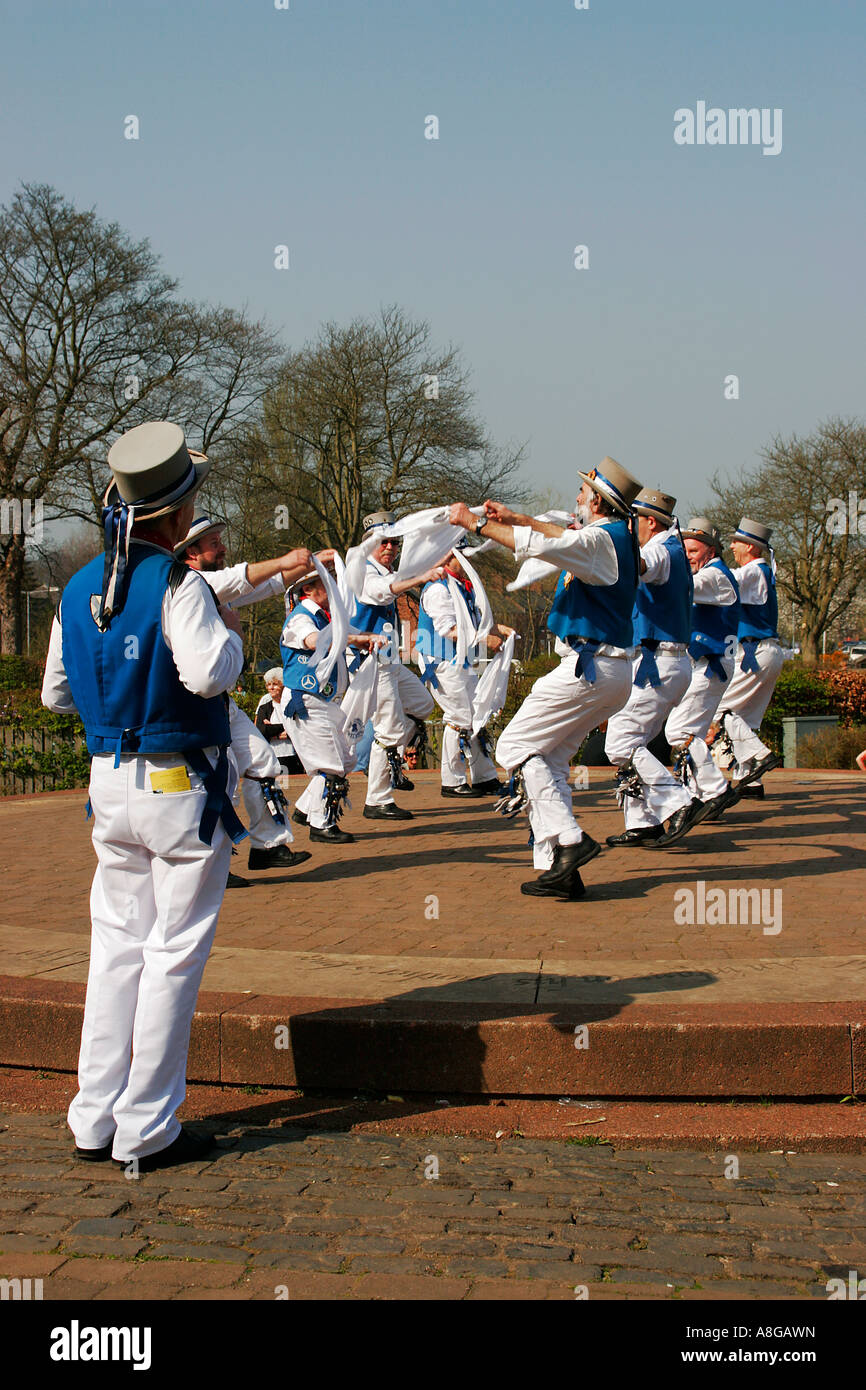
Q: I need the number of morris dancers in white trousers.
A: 9